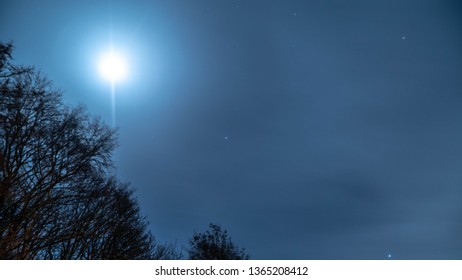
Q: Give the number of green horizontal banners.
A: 0